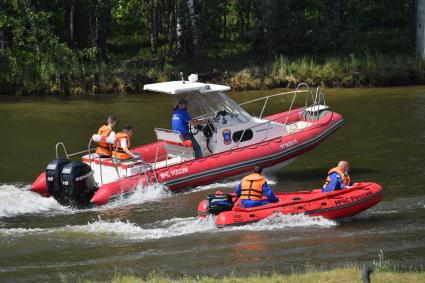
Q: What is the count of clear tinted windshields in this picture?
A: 1